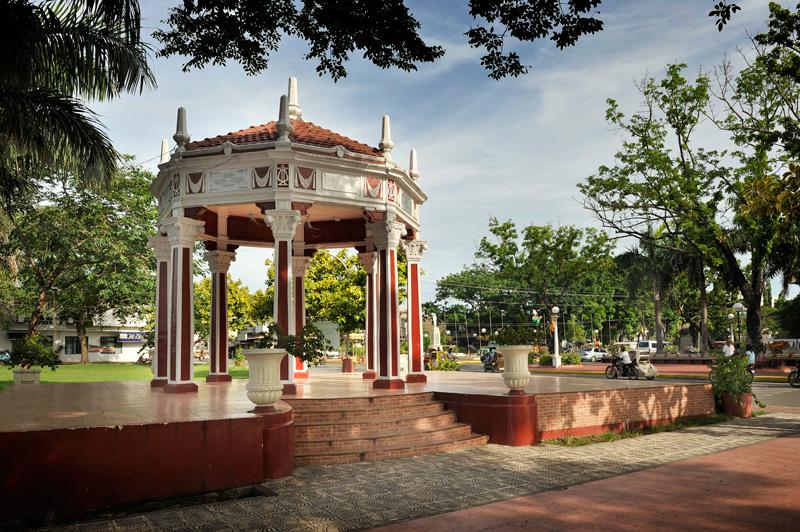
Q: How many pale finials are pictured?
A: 6